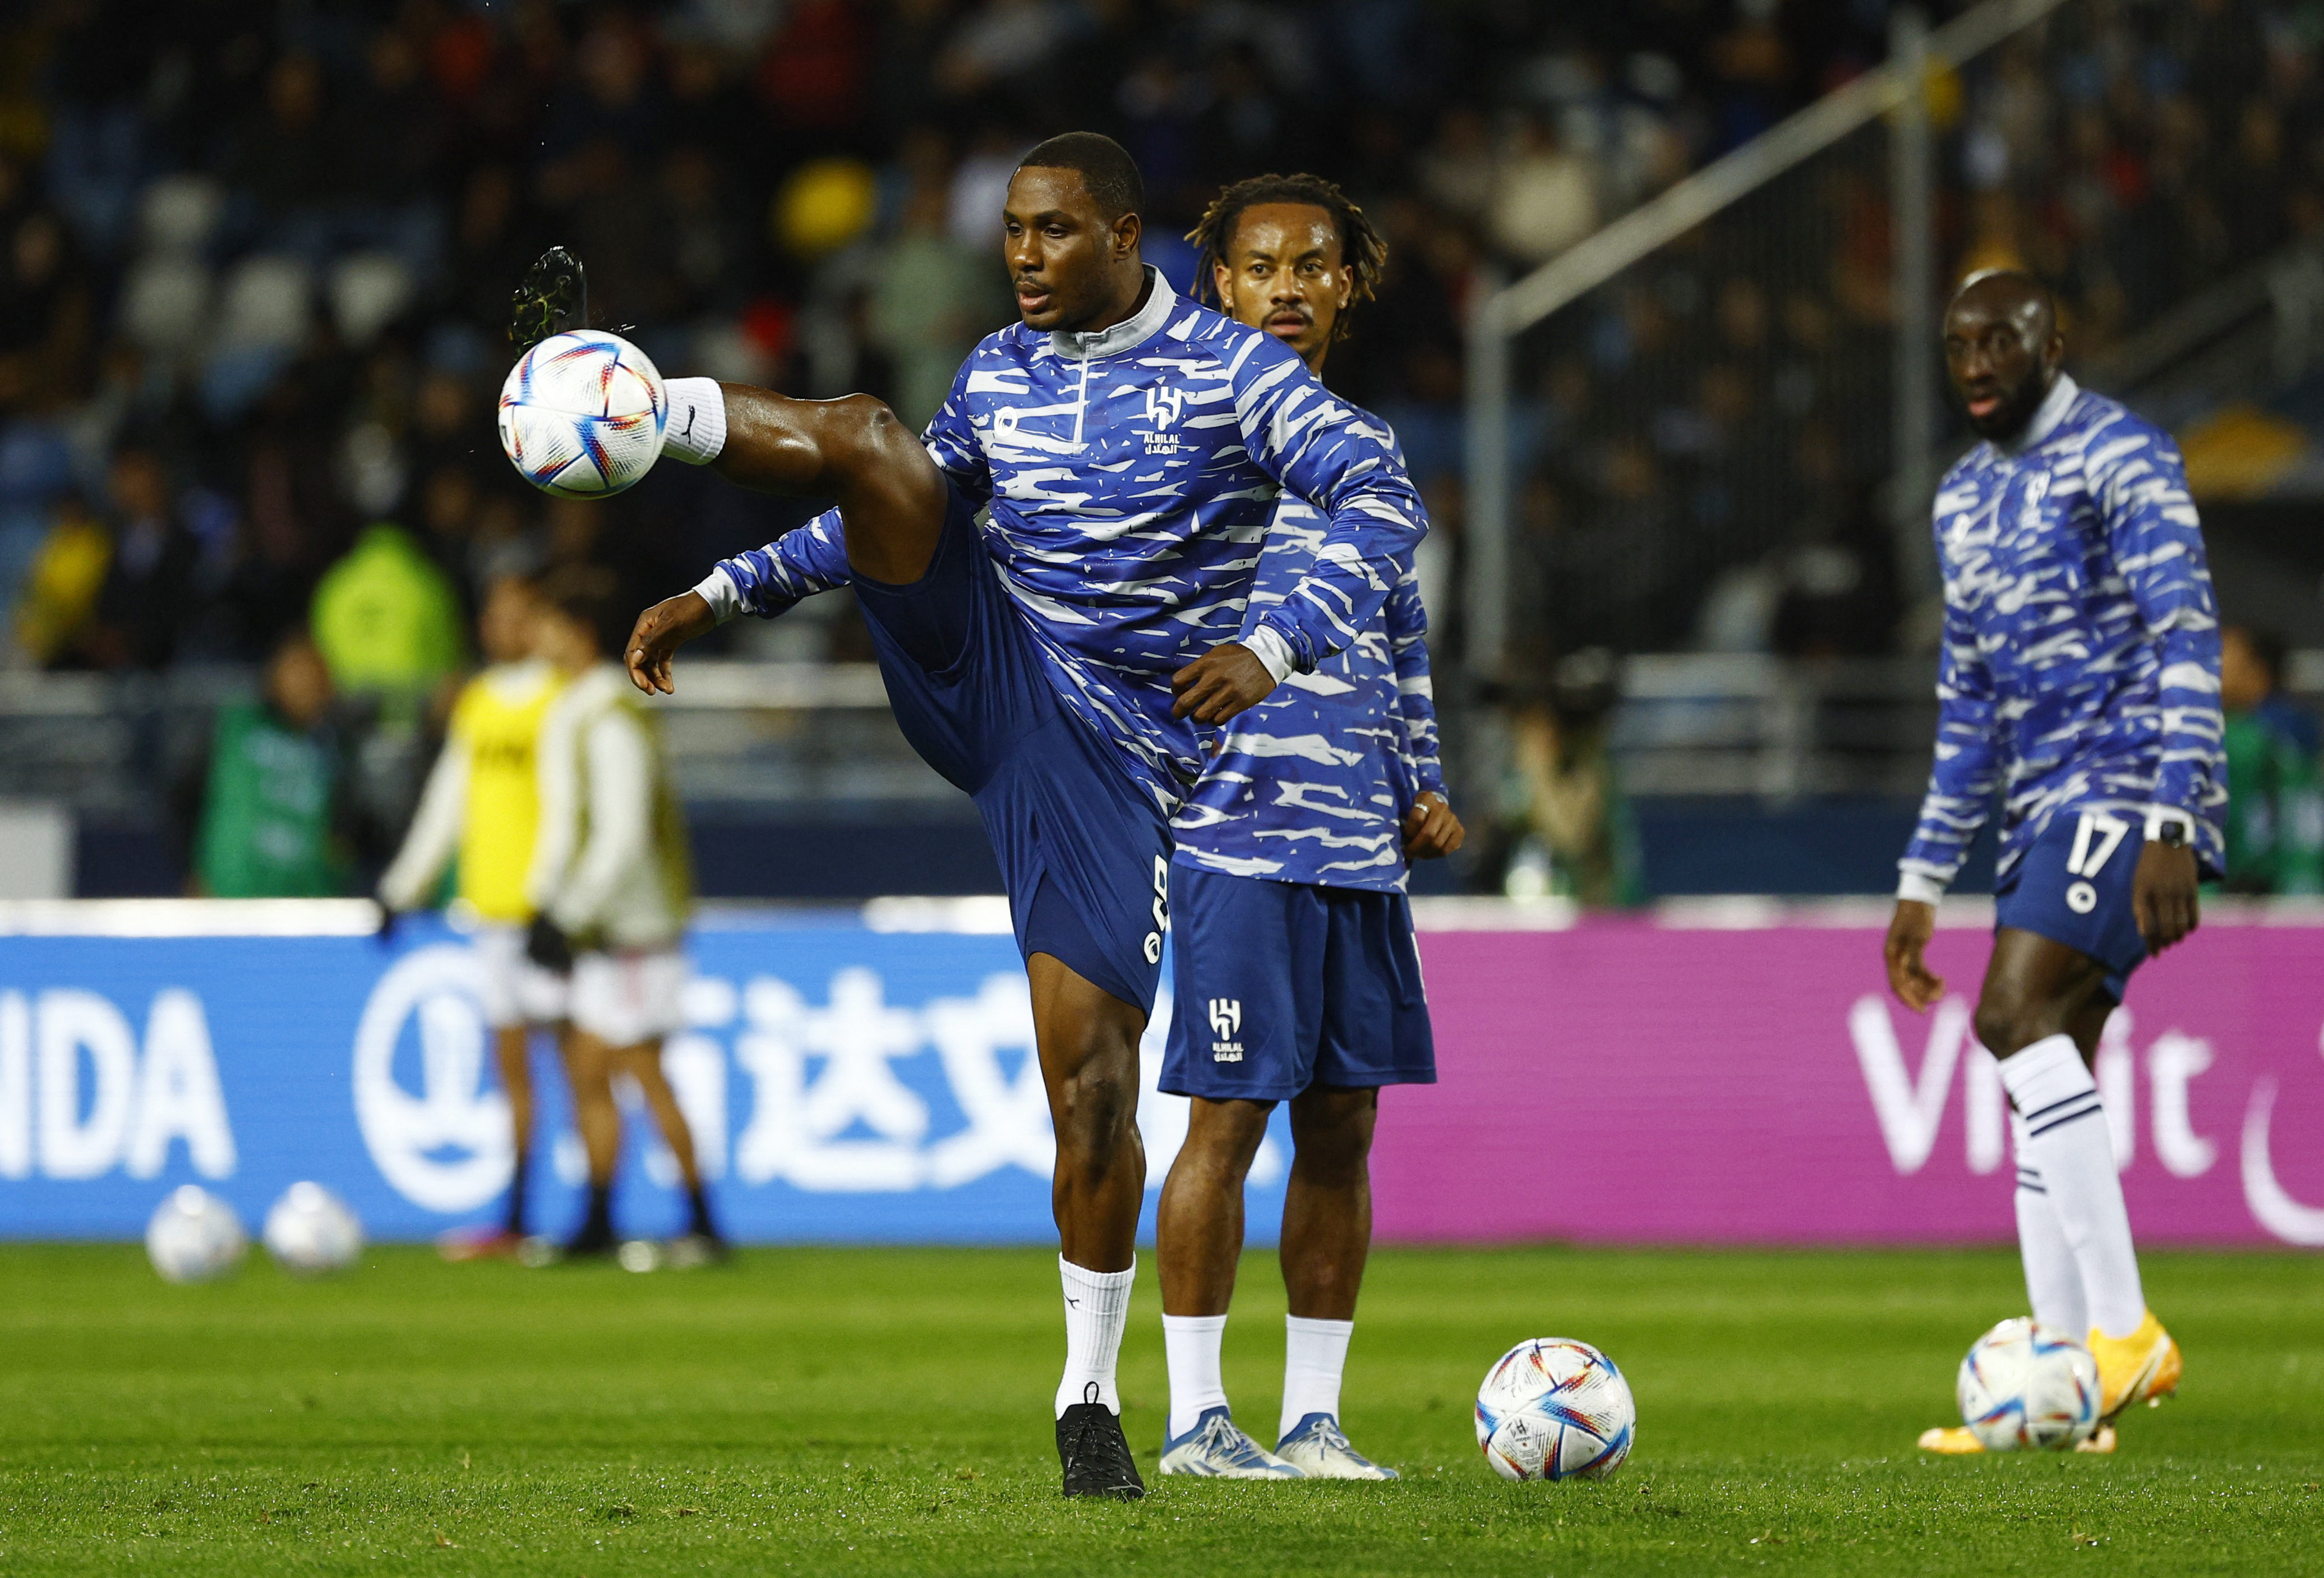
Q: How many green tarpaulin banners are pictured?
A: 0